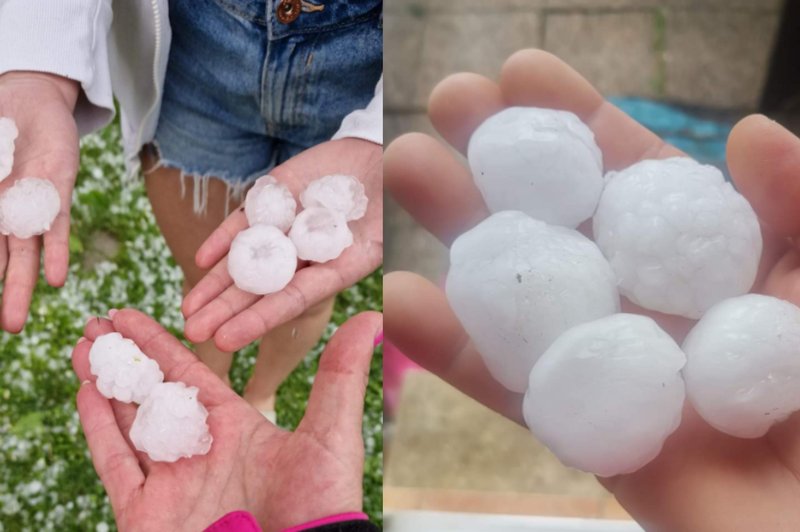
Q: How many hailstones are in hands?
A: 13